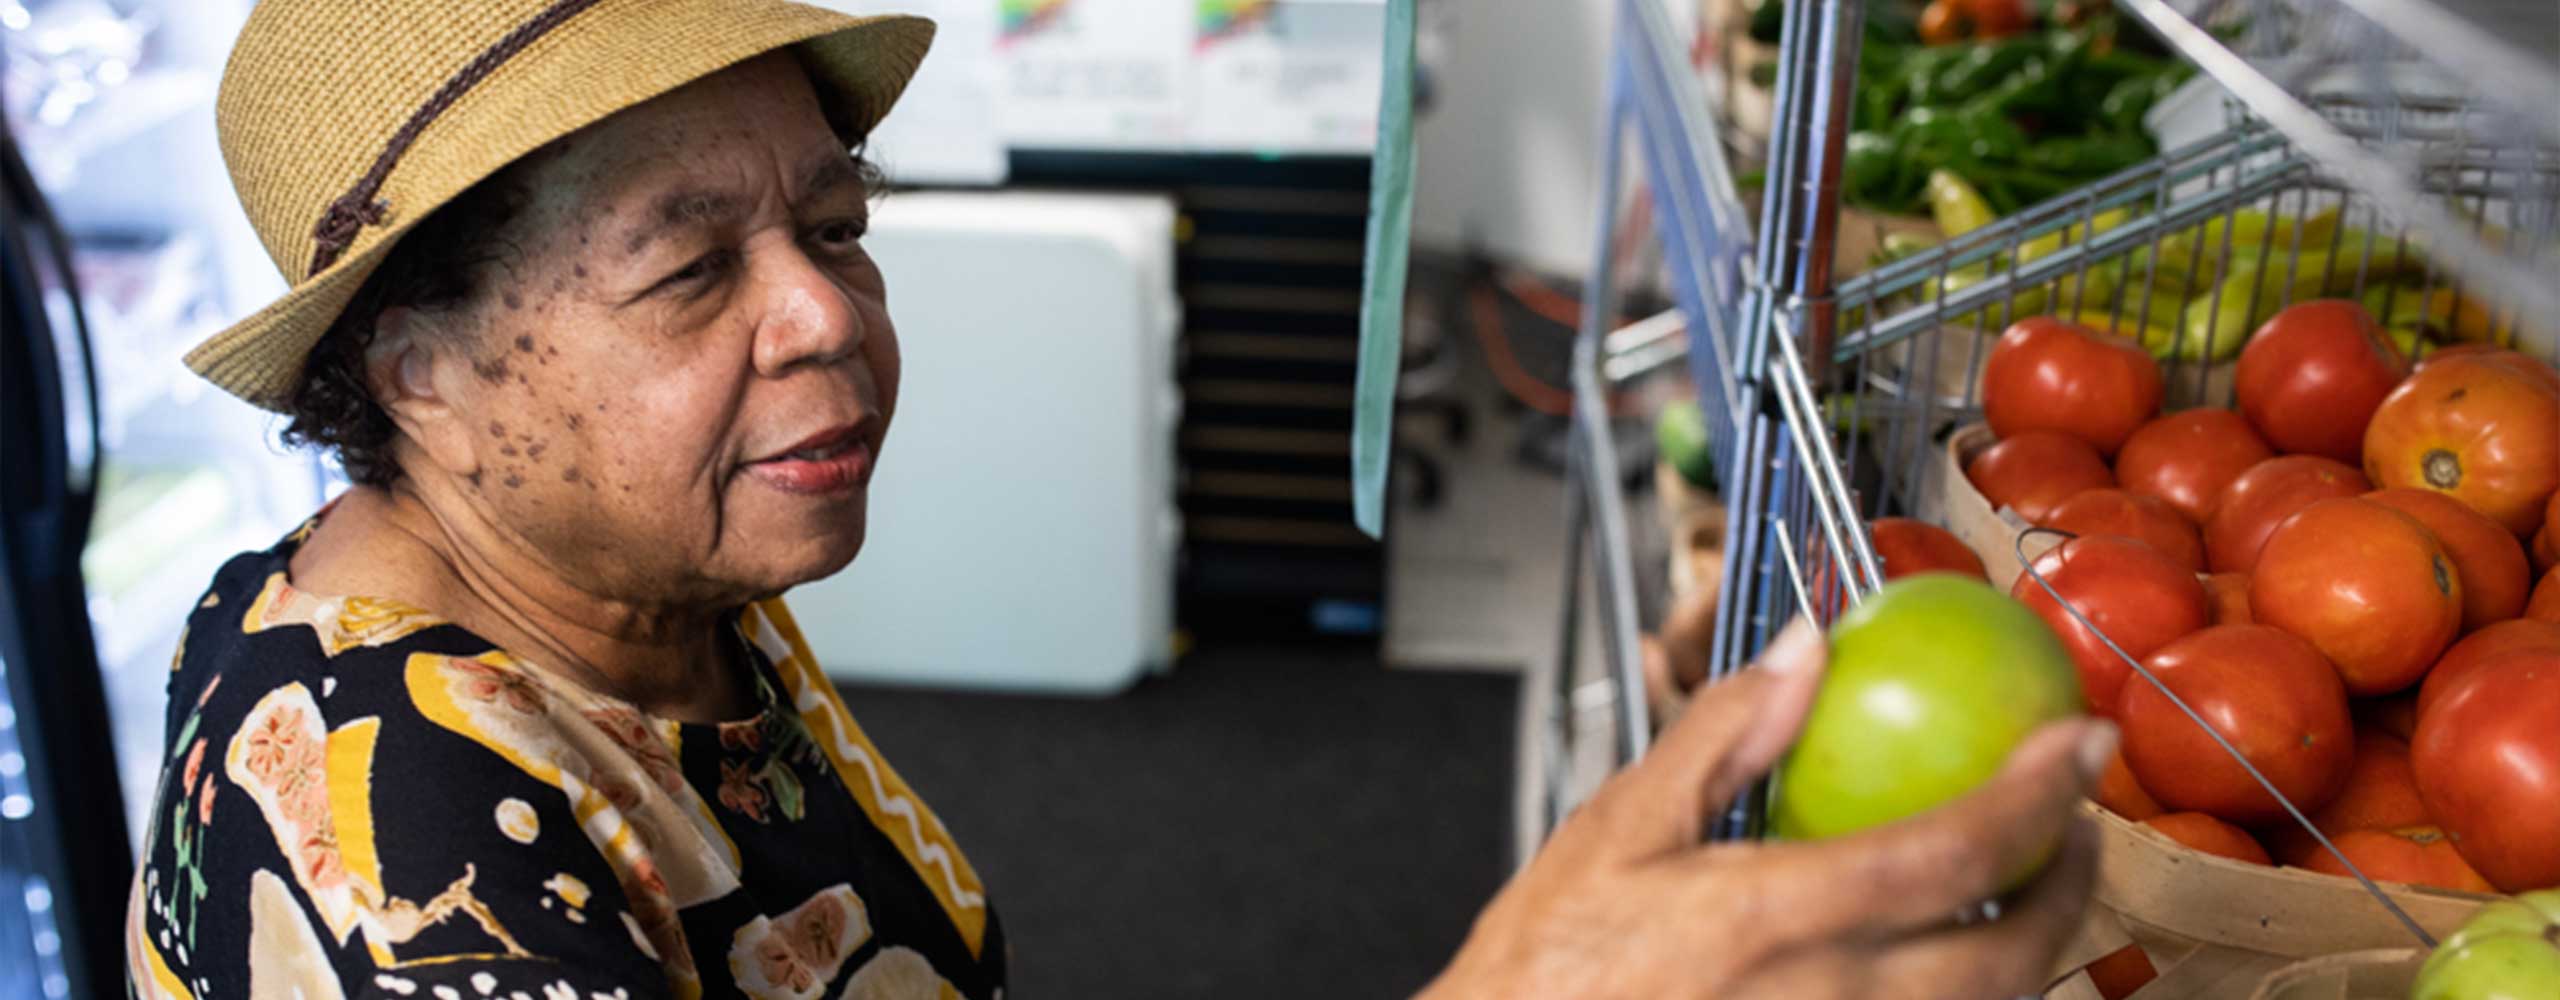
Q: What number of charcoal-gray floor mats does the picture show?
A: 1